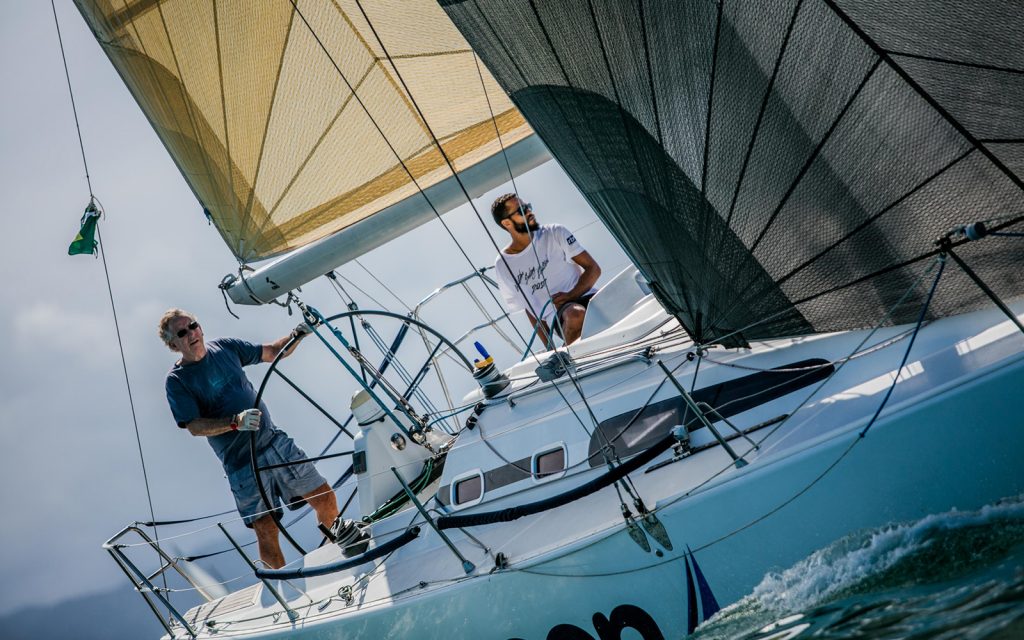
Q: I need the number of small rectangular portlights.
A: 2